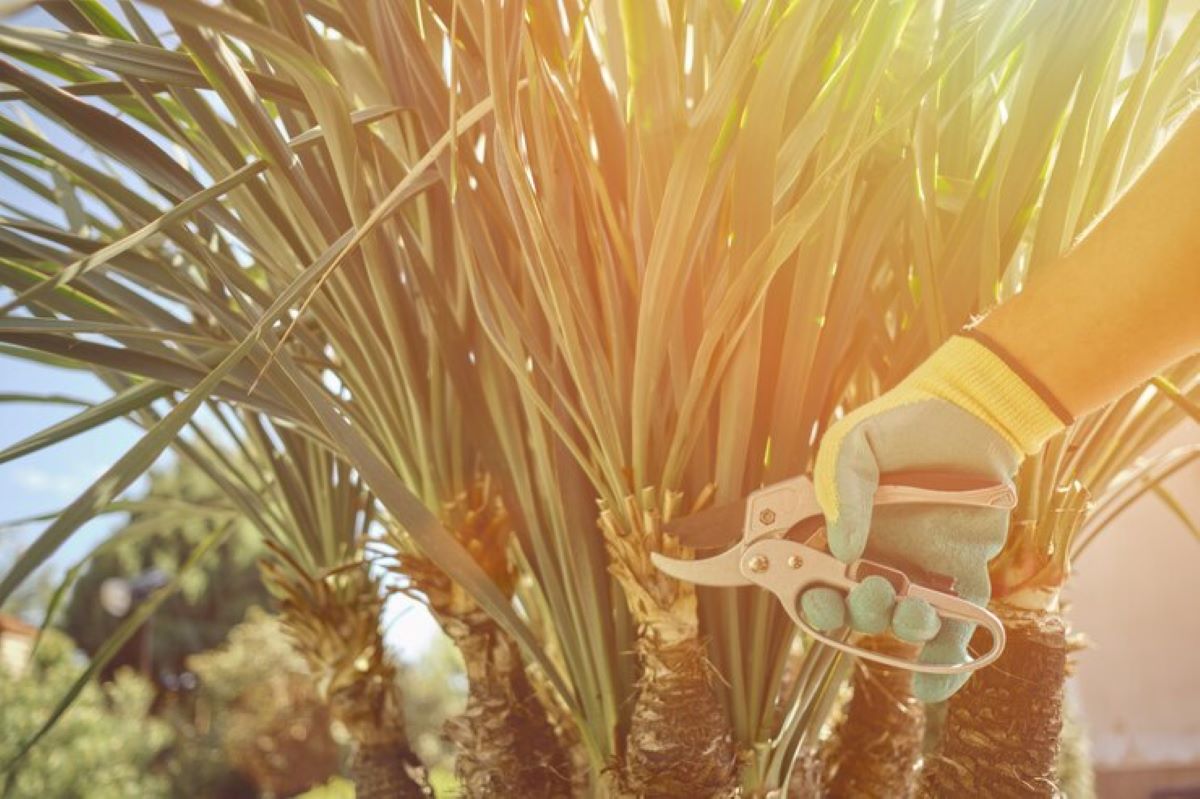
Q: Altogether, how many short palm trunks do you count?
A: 5